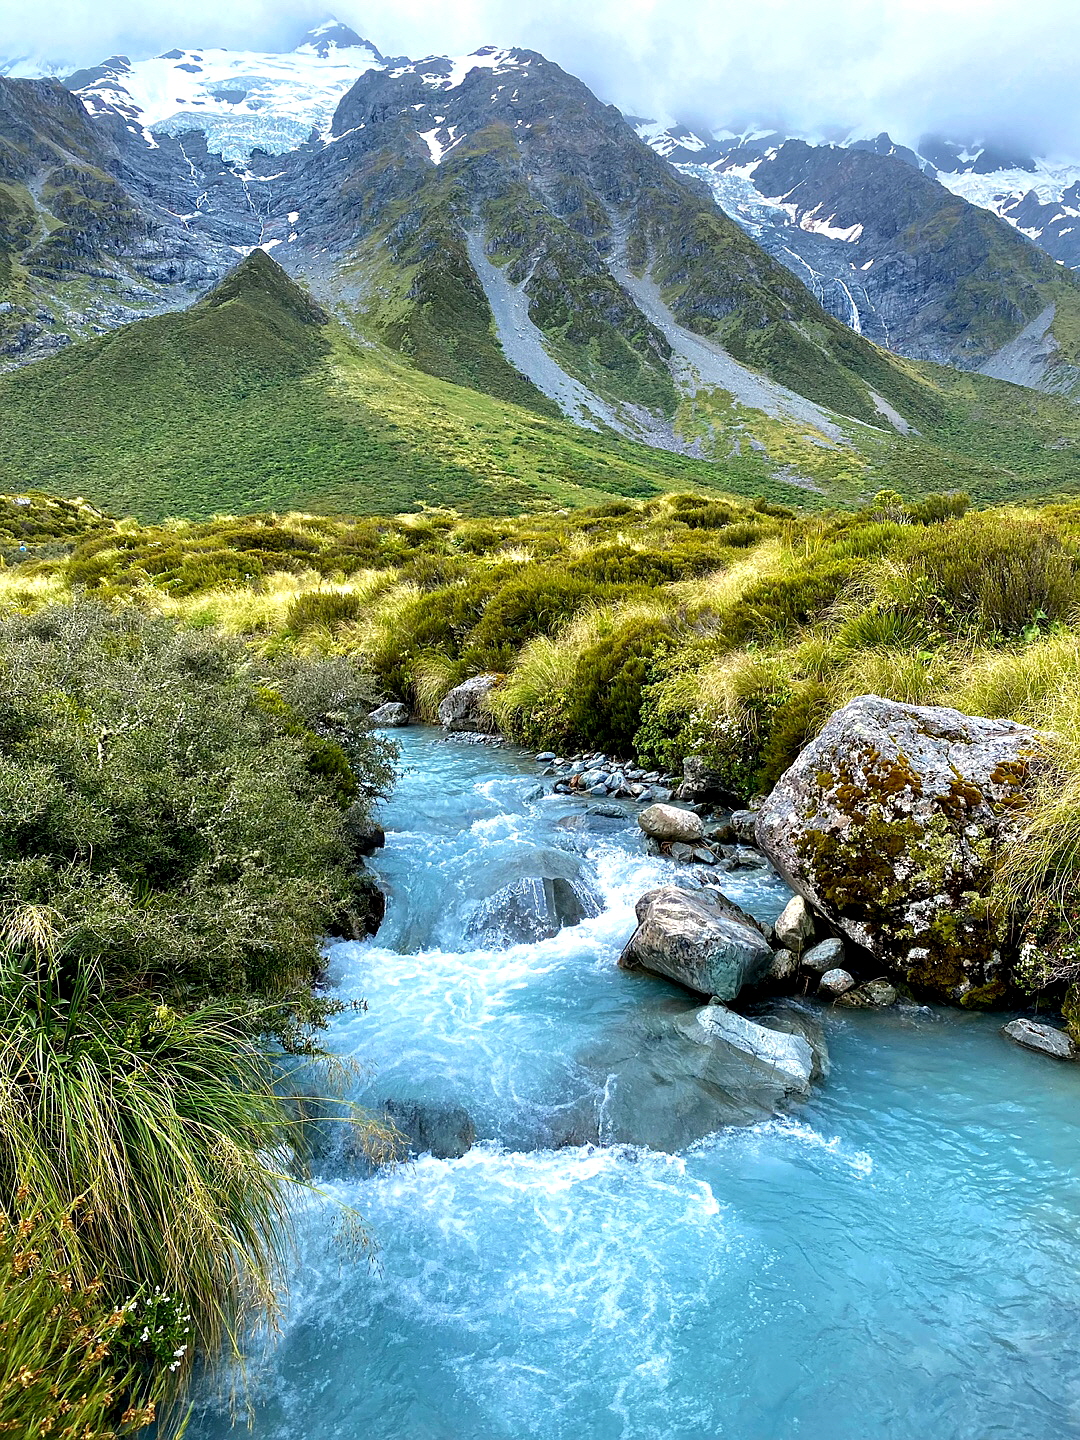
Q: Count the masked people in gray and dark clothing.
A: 0